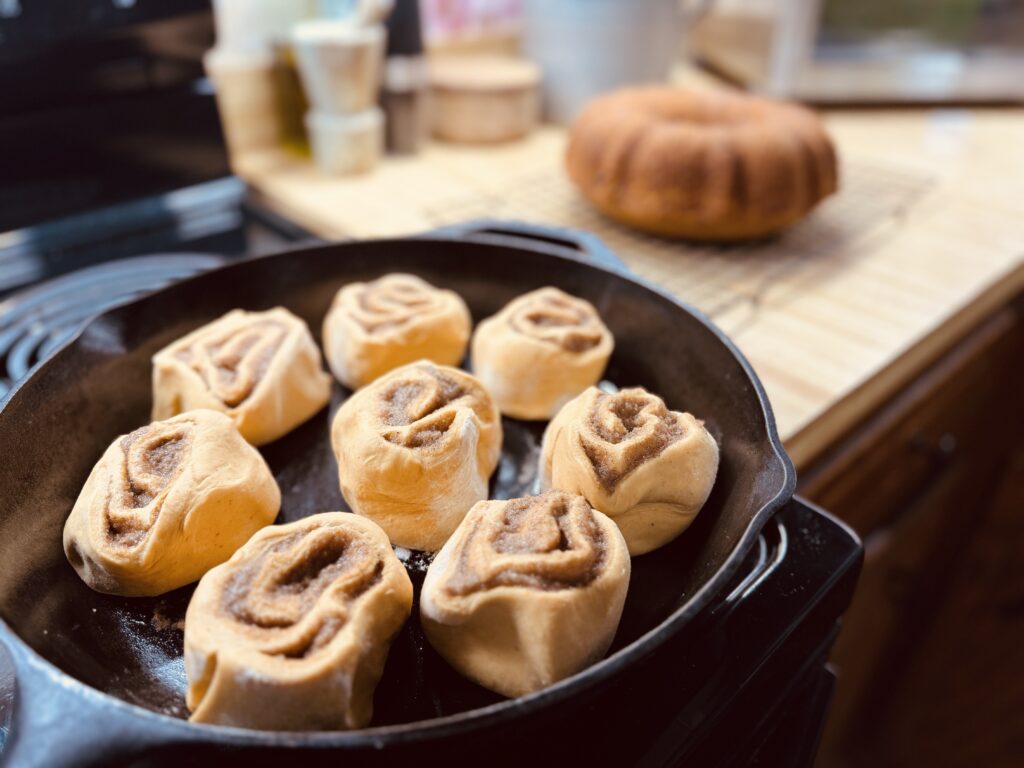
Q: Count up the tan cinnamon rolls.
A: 8